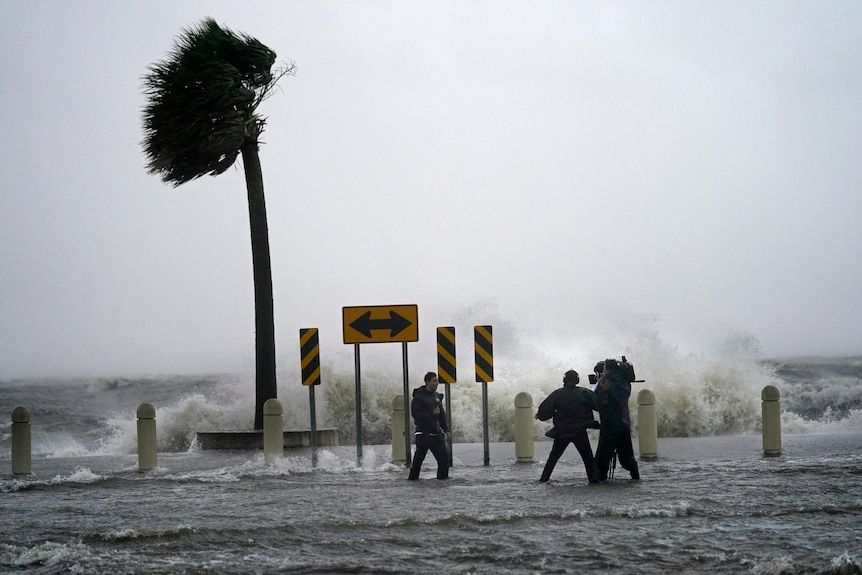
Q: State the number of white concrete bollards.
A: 7